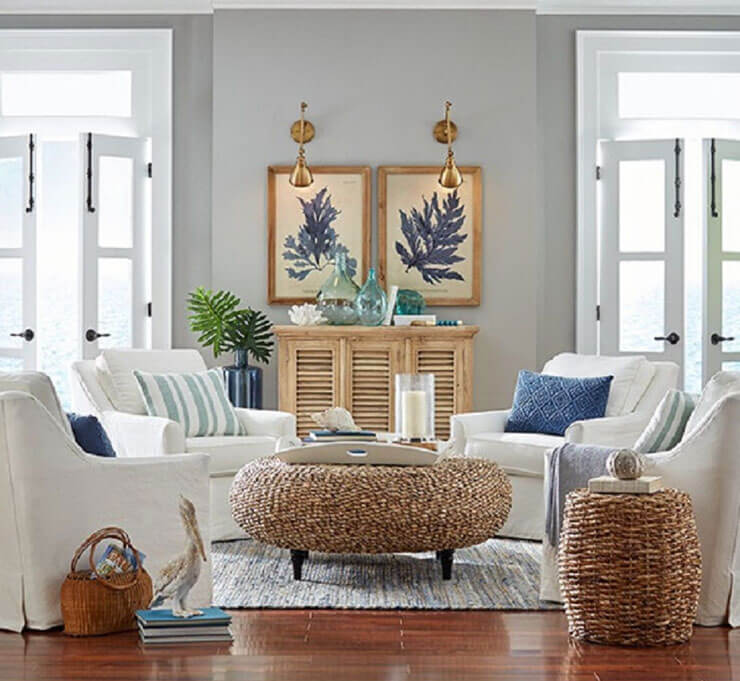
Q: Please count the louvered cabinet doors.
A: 3